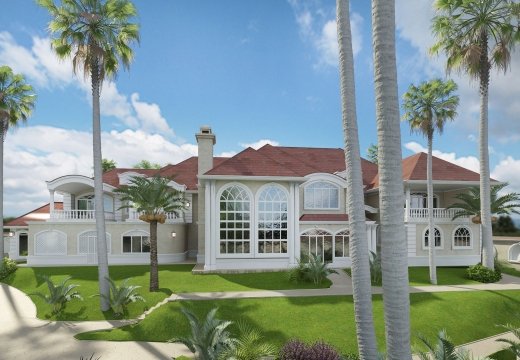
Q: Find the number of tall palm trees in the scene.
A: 6